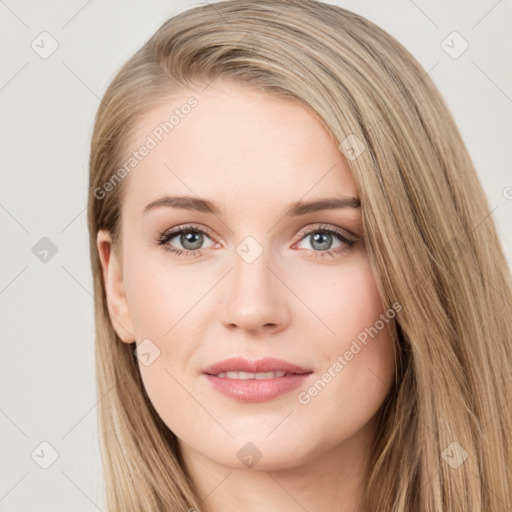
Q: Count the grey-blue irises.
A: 2